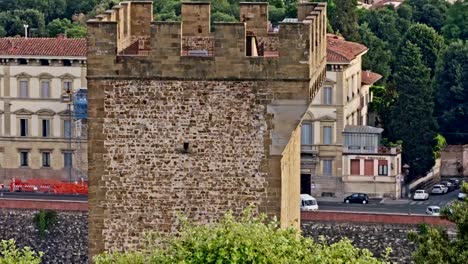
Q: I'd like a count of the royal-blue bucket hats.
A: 0